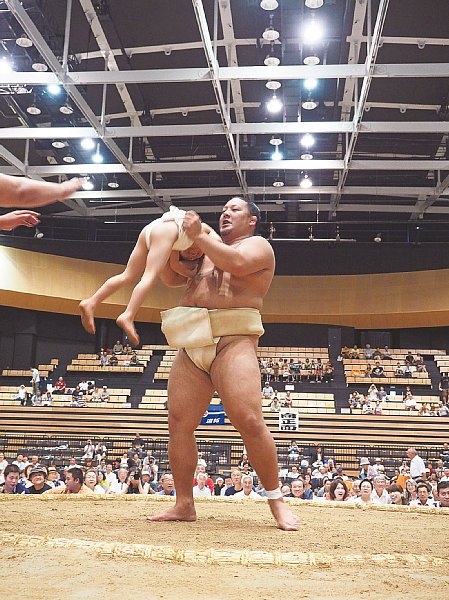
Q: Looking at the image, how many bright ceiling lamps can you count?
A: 11